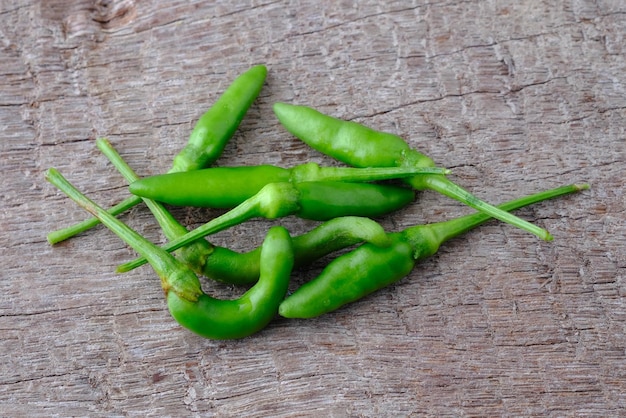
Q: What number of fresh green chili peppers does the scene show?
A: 7